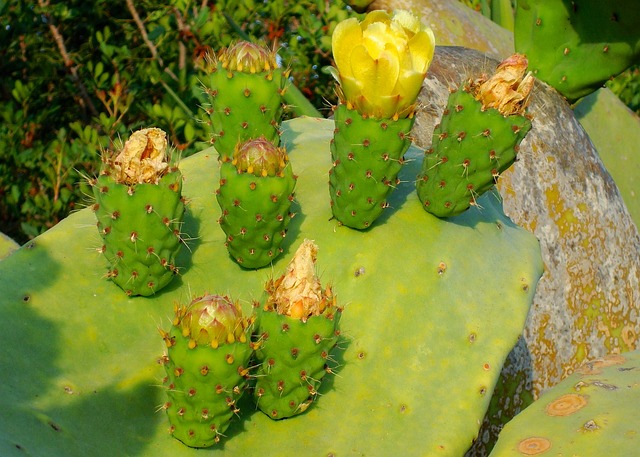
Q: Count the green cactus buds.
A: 7